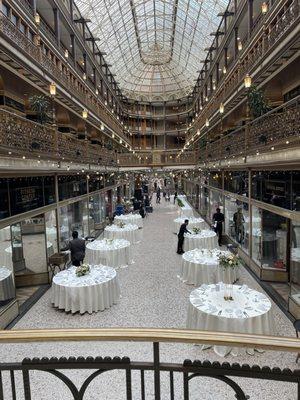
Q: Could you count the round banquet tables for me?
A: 8